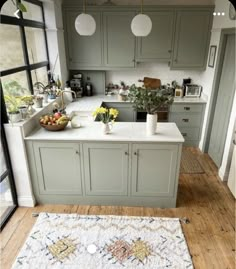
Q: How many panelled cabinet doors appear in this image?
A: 7